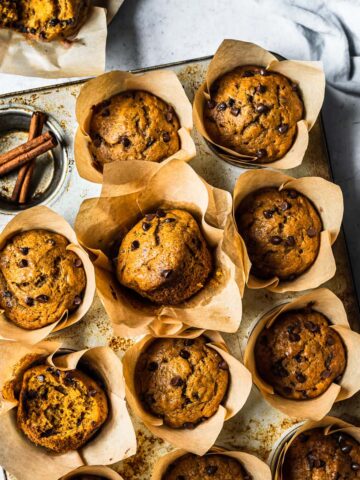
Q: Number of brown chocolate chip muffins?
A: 11